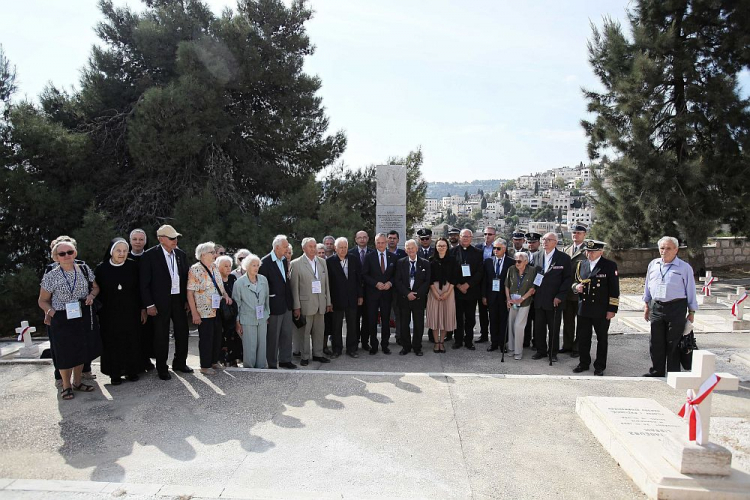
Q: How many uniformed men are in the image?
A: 6